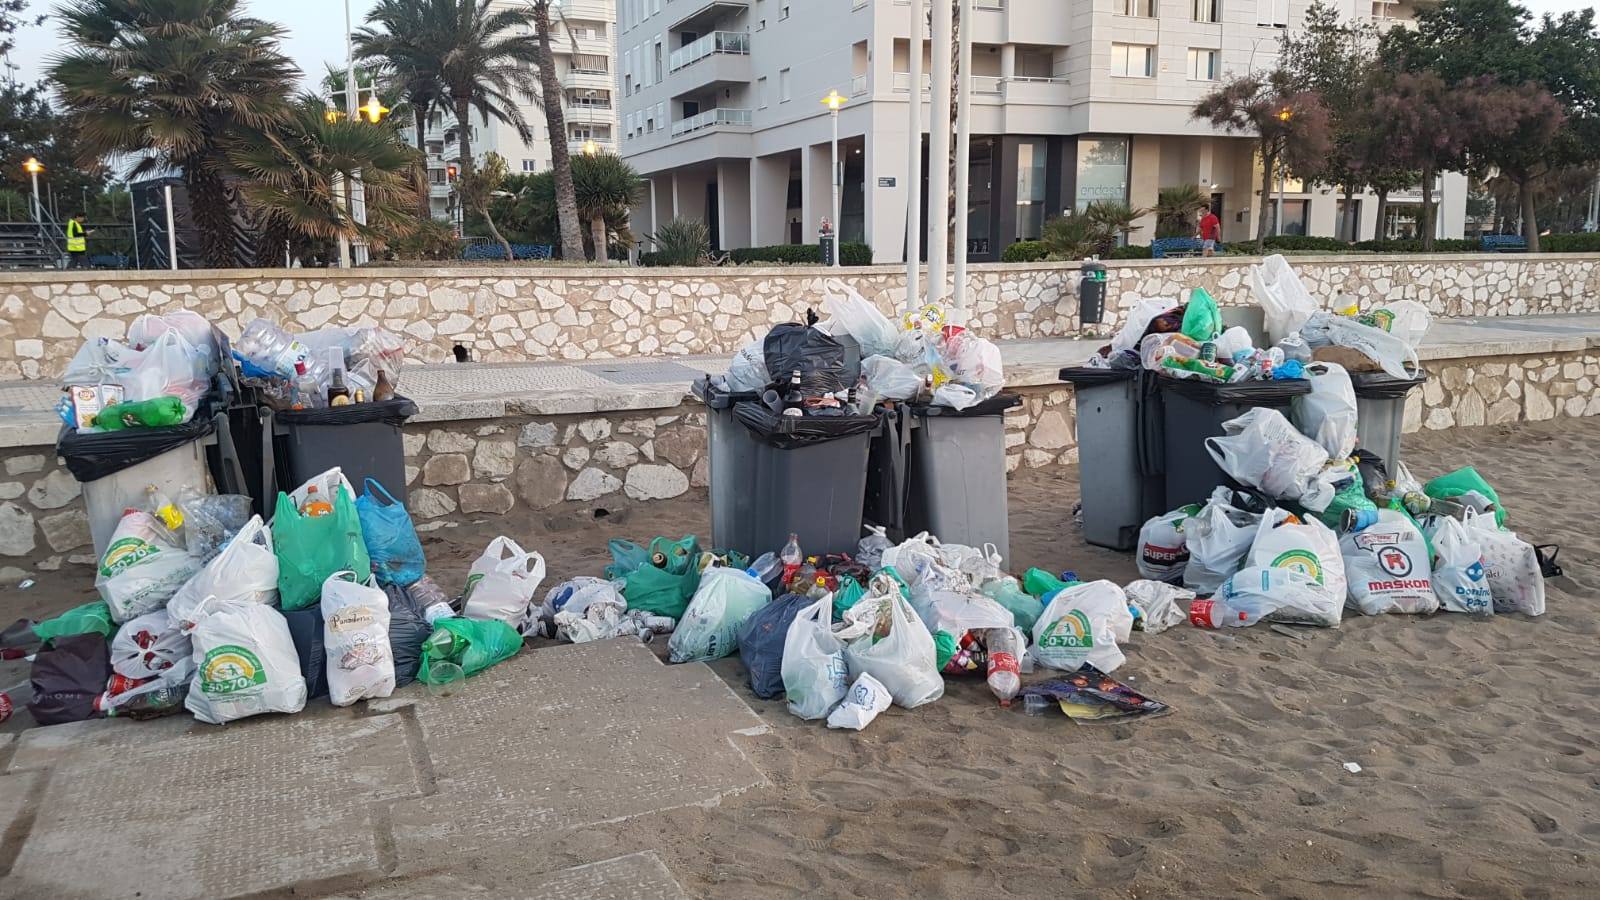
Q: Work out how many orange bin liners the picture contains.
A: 0